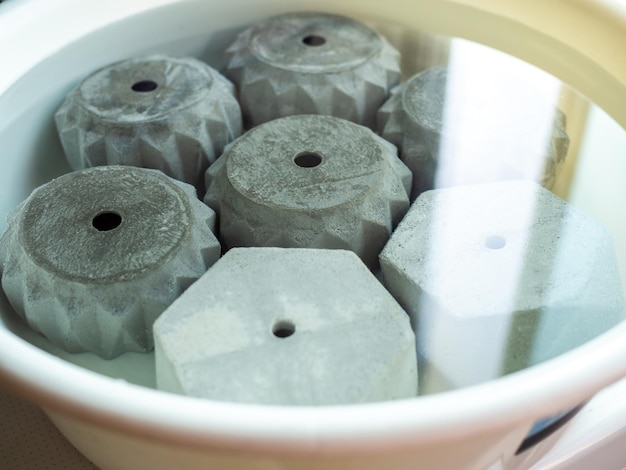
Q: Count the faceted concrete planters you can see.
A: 5